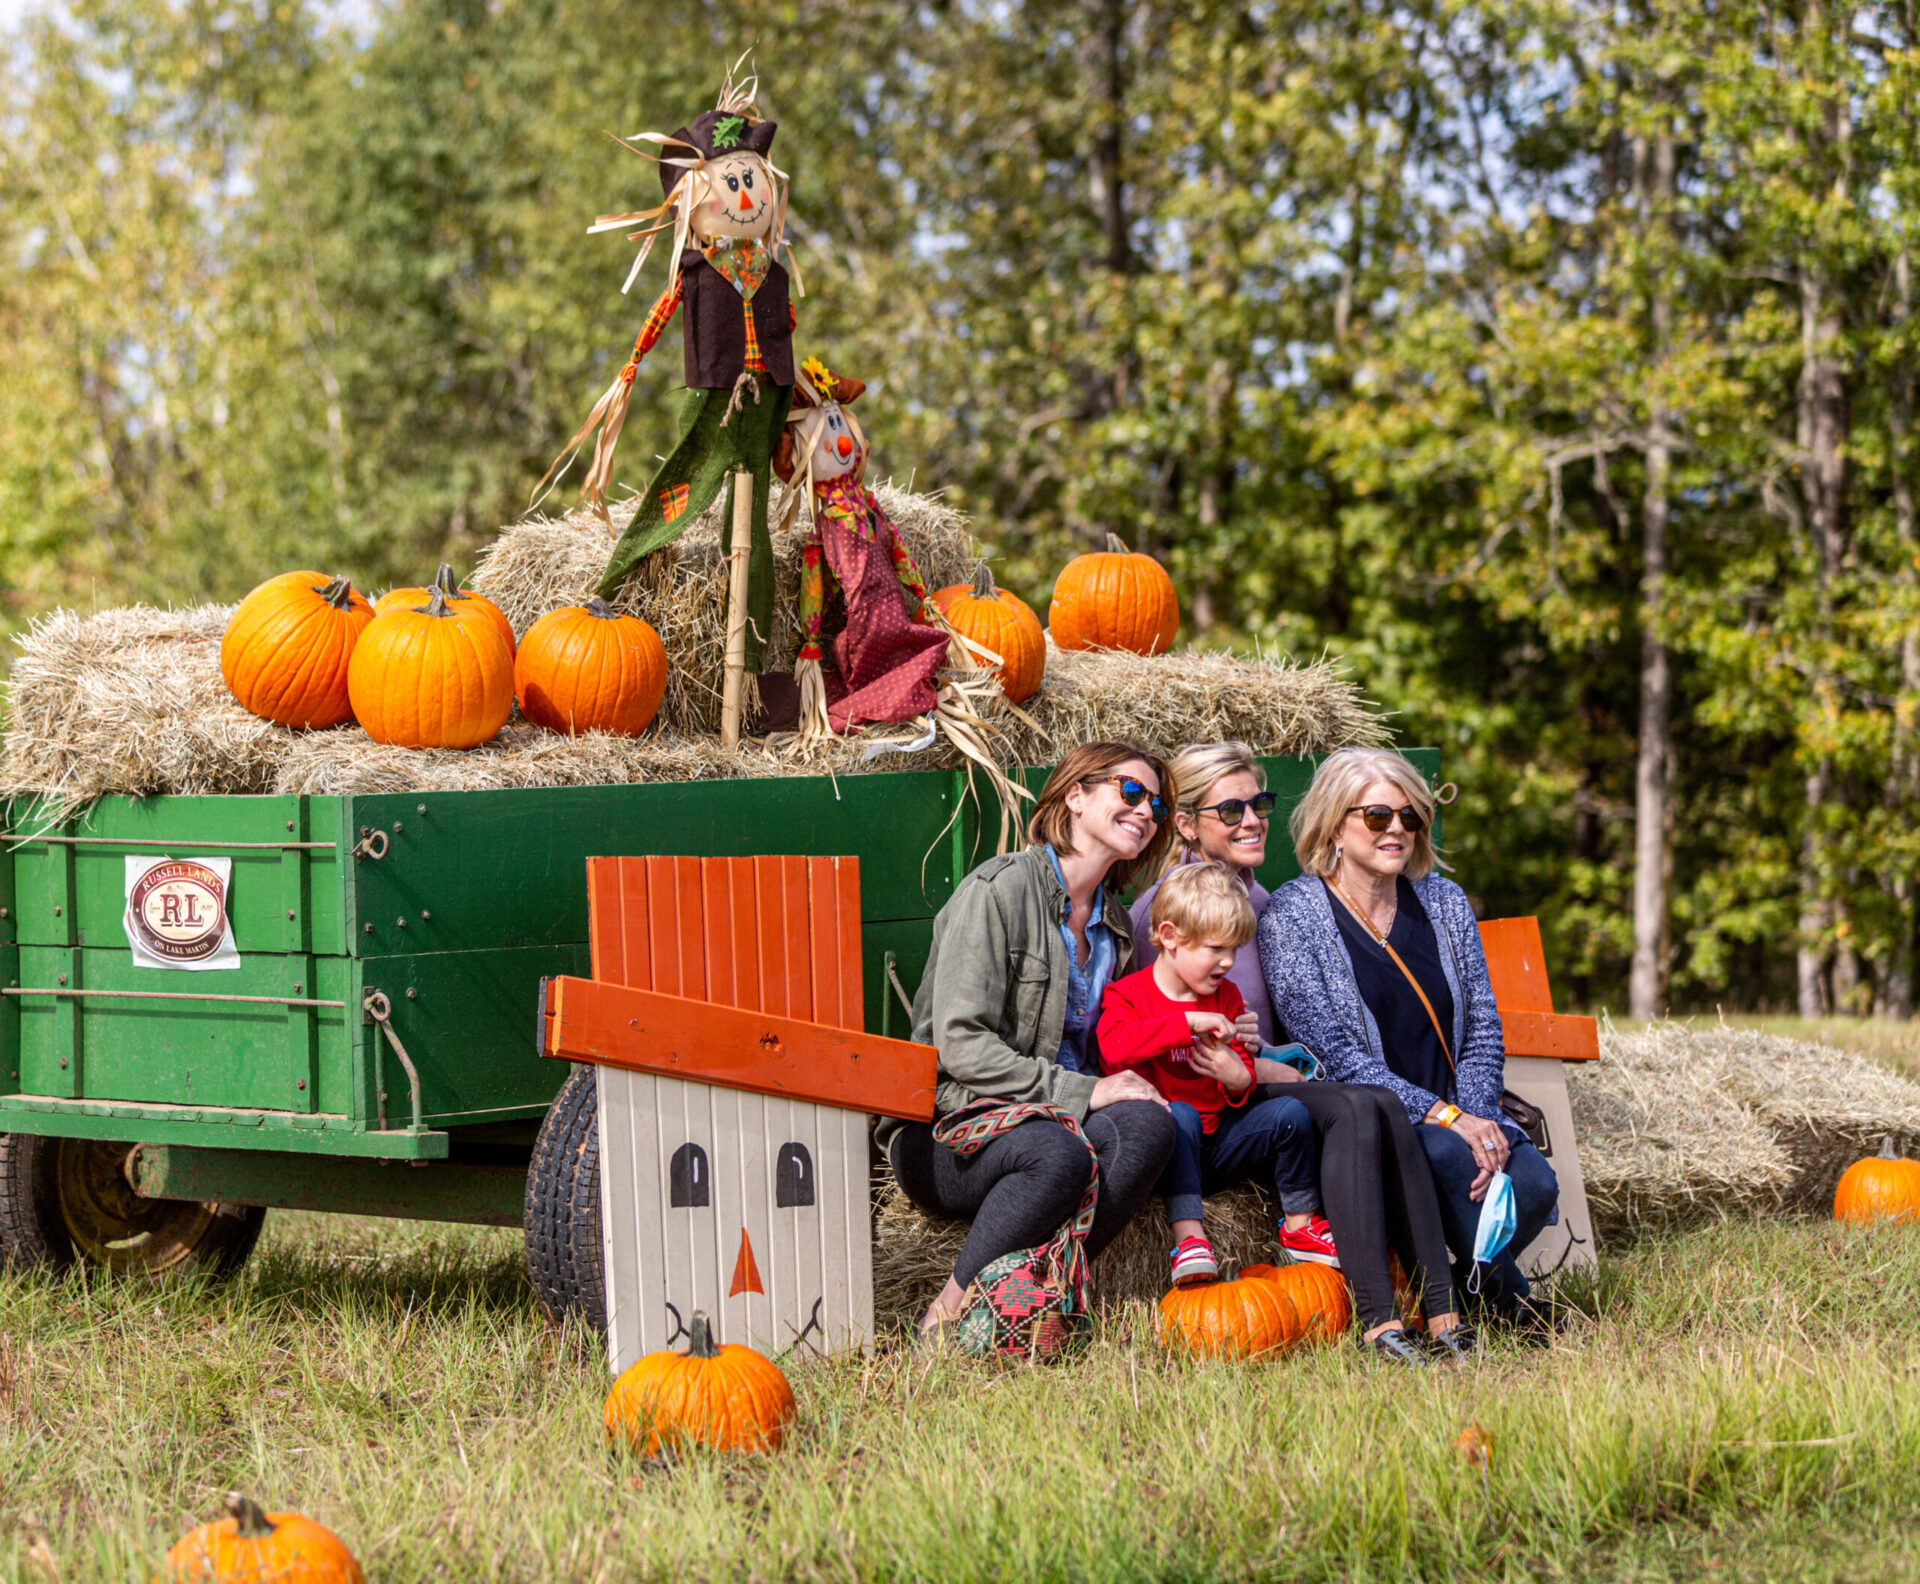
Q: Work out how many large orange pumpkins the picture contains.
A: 11